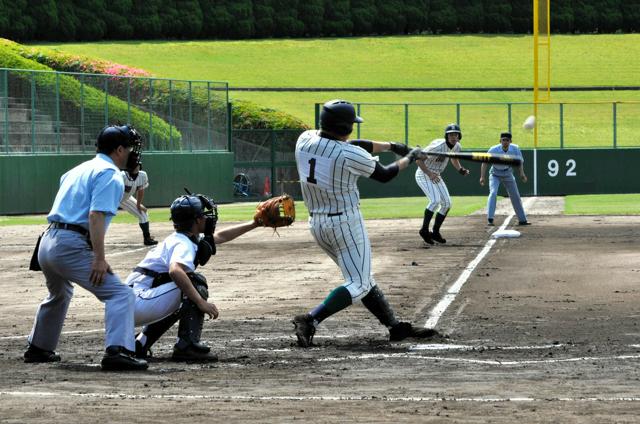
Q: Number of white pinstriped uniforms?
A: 3